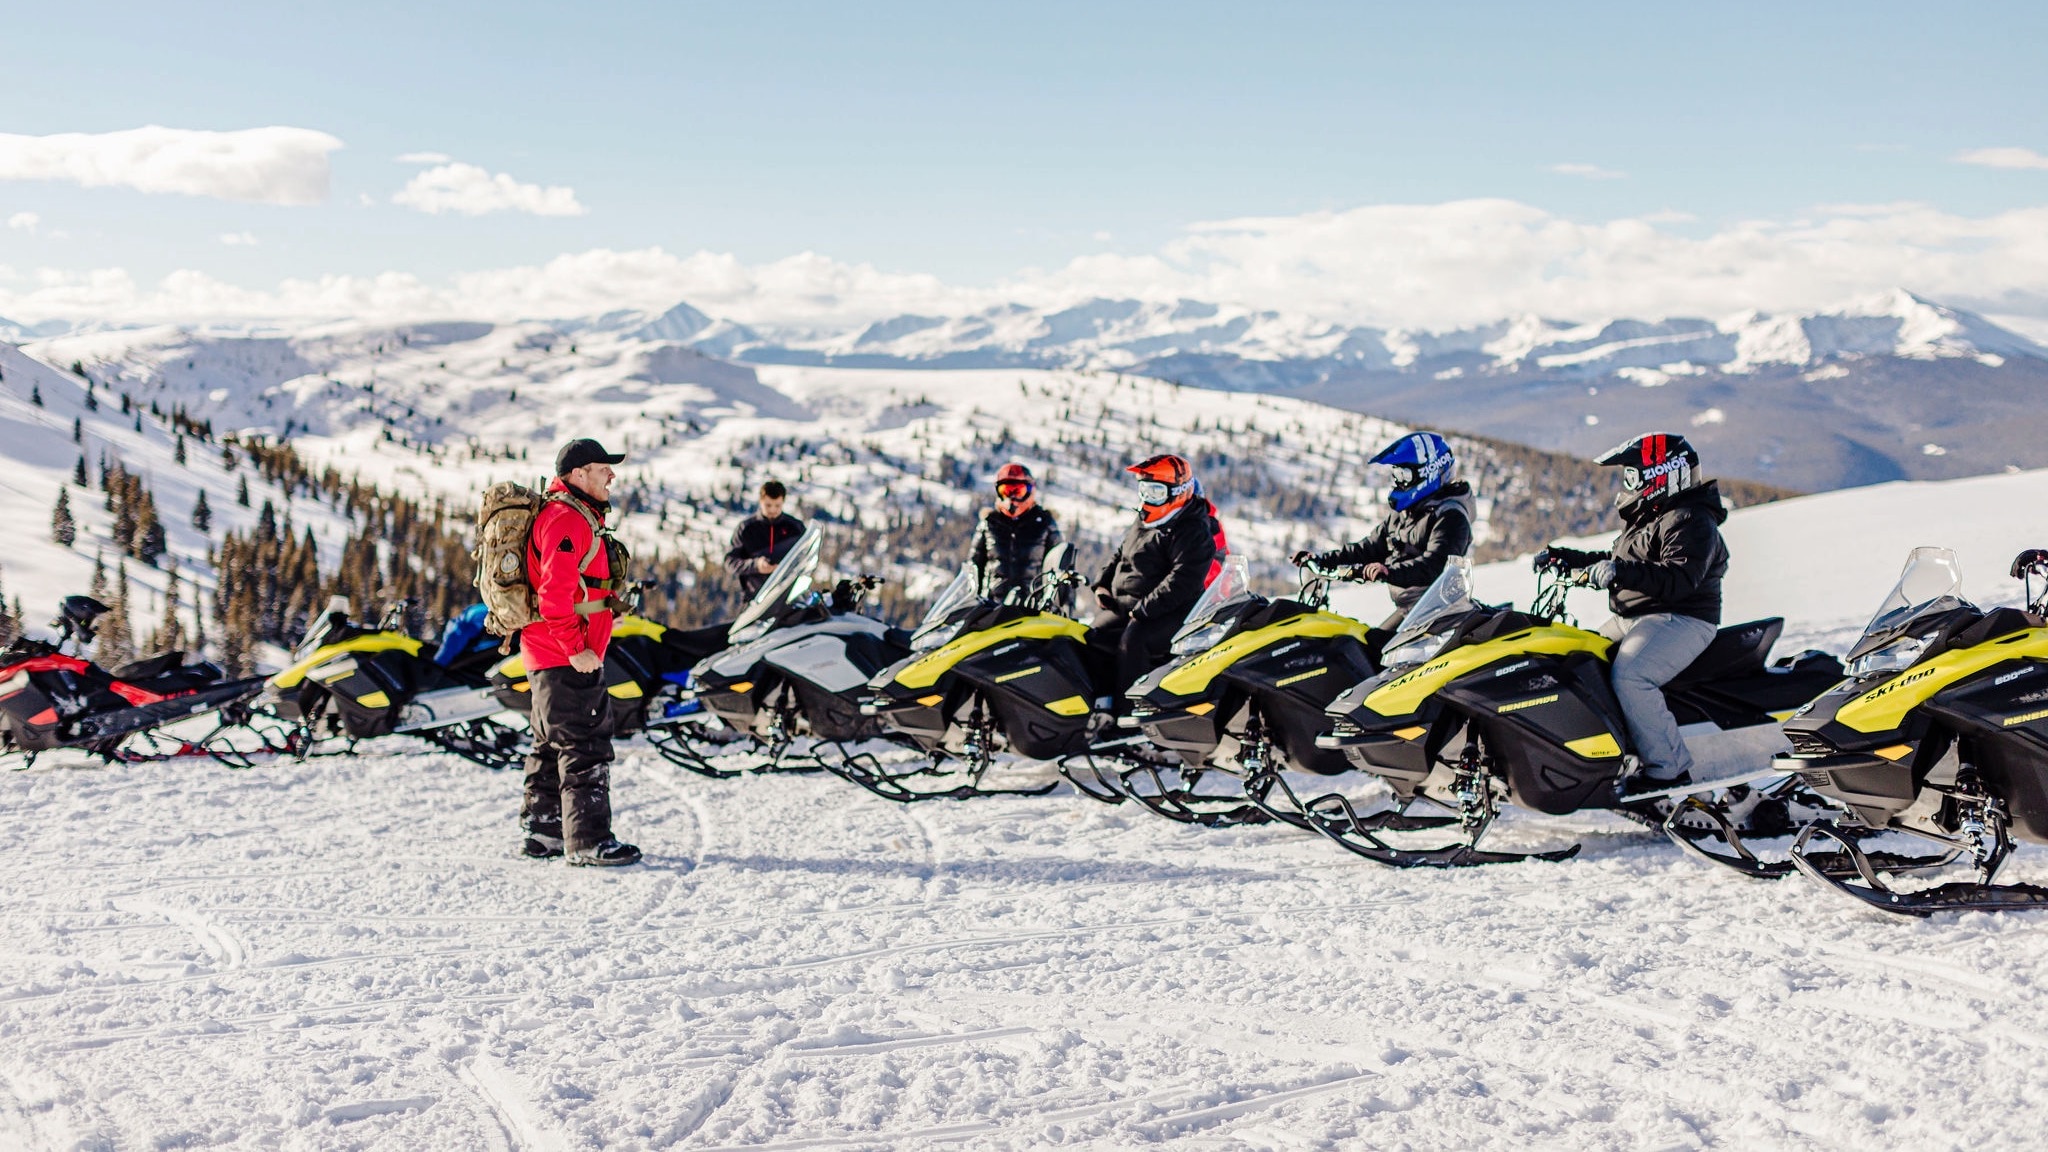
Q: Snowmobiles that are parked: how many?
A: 8